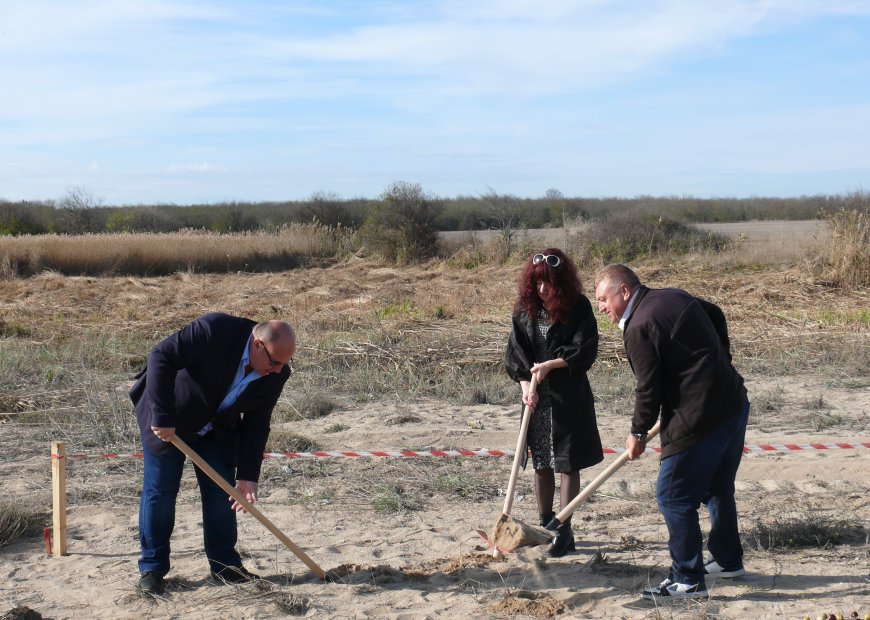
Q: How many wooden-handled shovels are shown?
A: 3